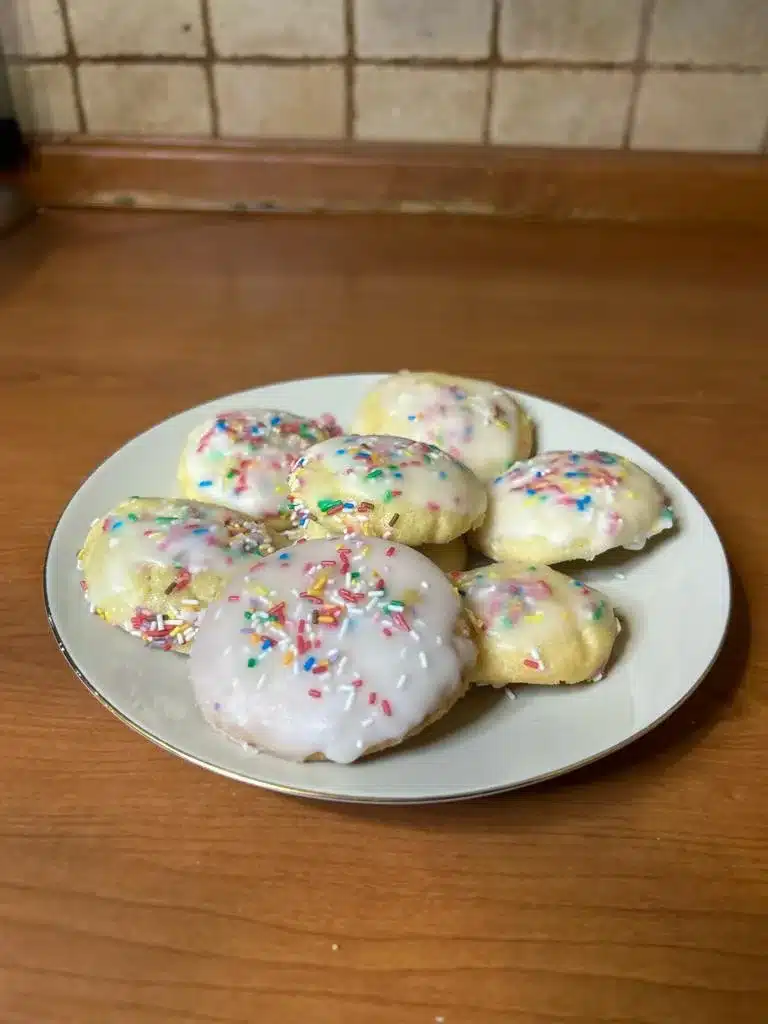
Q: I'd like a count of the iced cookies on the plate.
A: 7